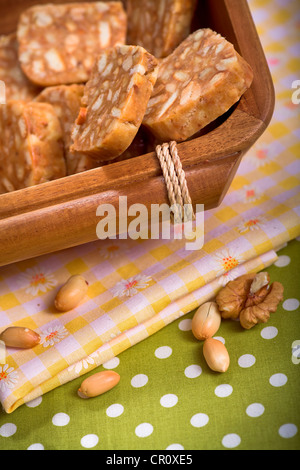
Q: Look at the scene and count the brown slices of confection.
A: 7